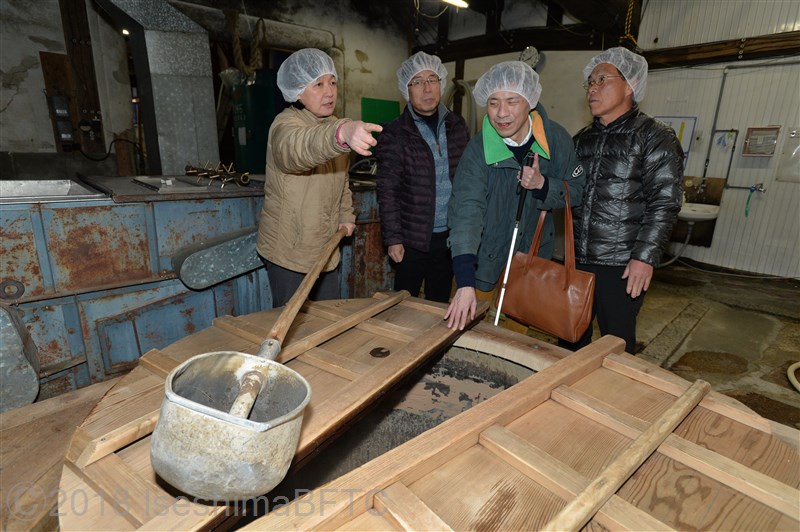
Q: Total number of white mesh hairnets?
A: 4